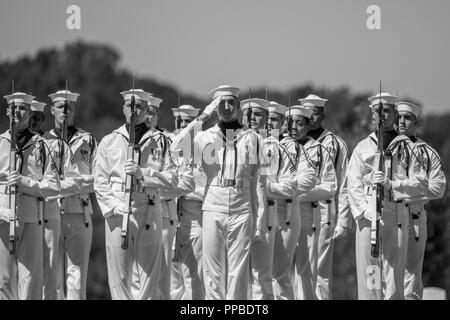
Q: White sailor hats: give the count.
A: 13